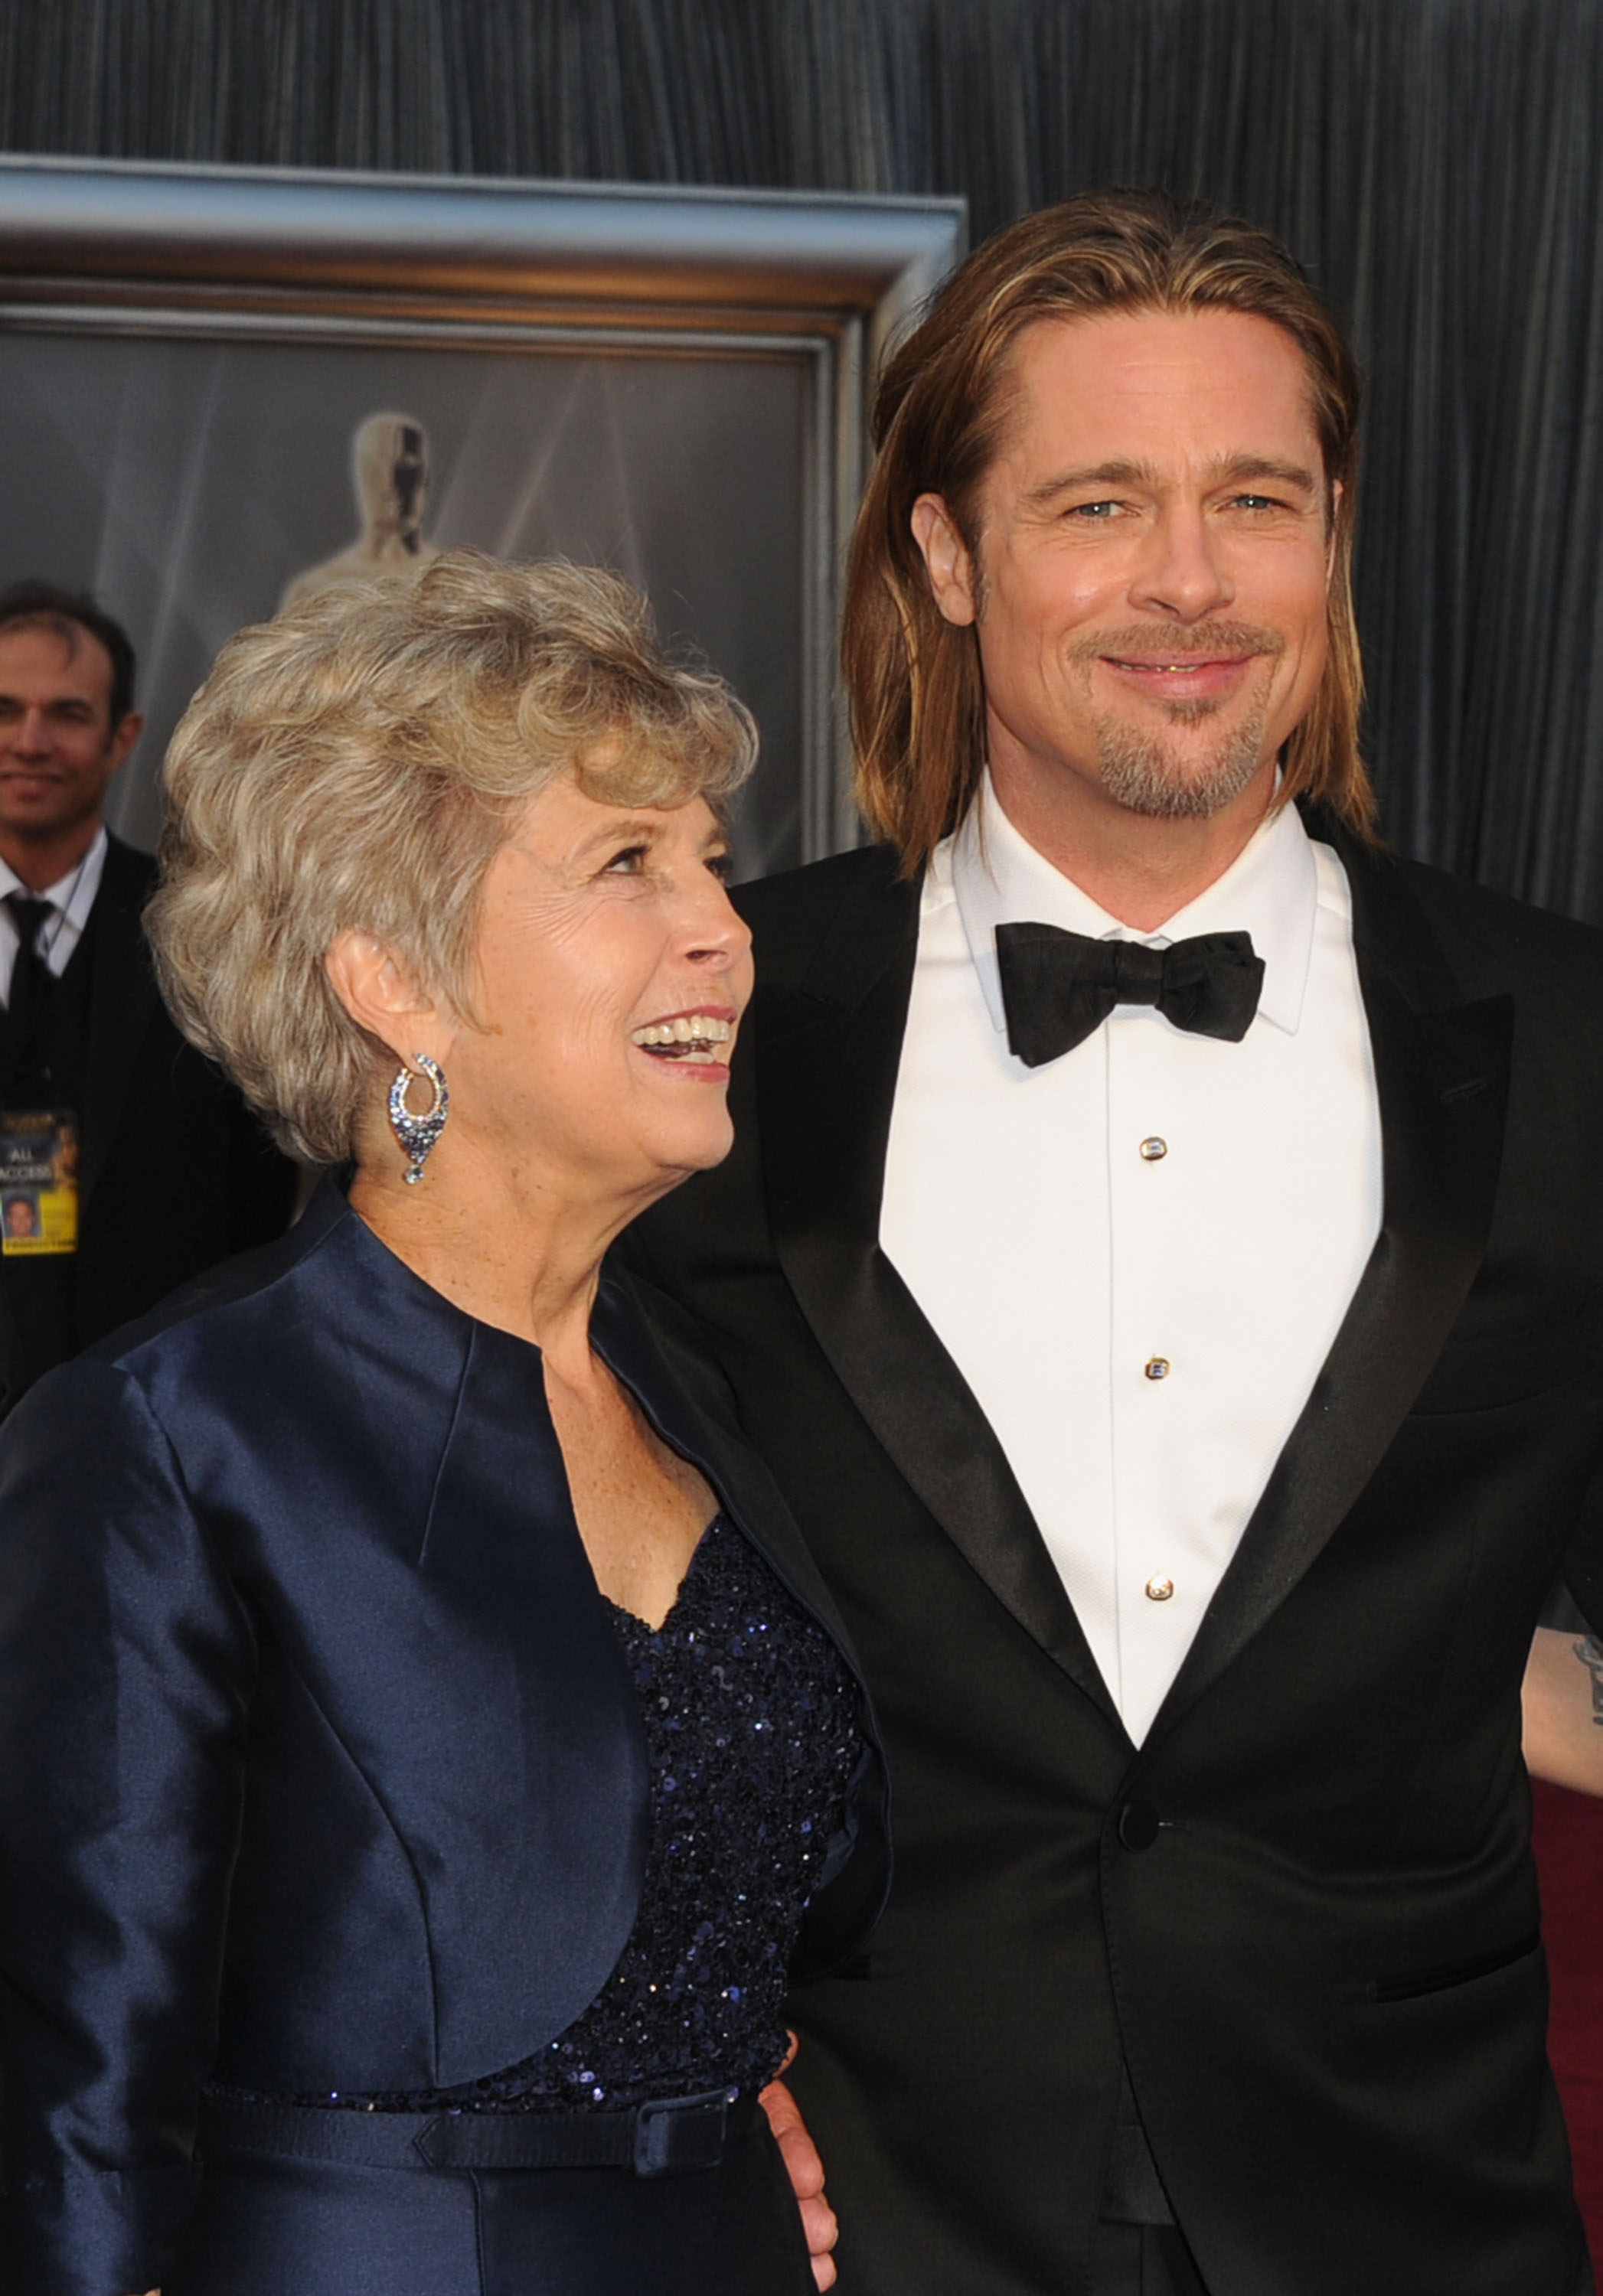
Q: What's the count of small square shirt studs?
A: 3